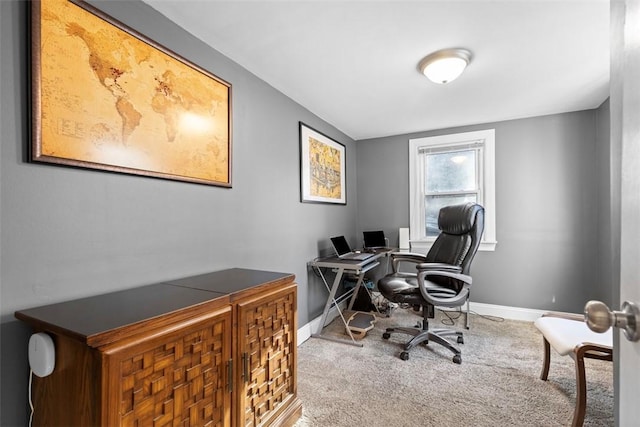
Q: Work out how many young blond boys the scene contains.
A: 0